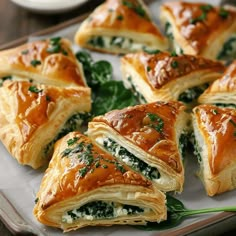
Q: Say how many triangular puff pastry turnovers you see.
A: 9